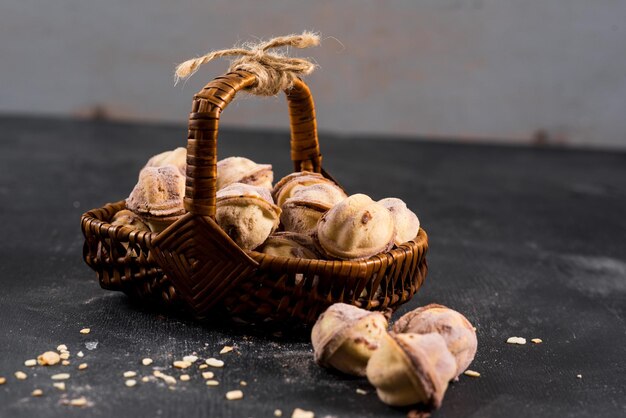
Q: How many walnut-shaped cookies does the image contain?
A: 13